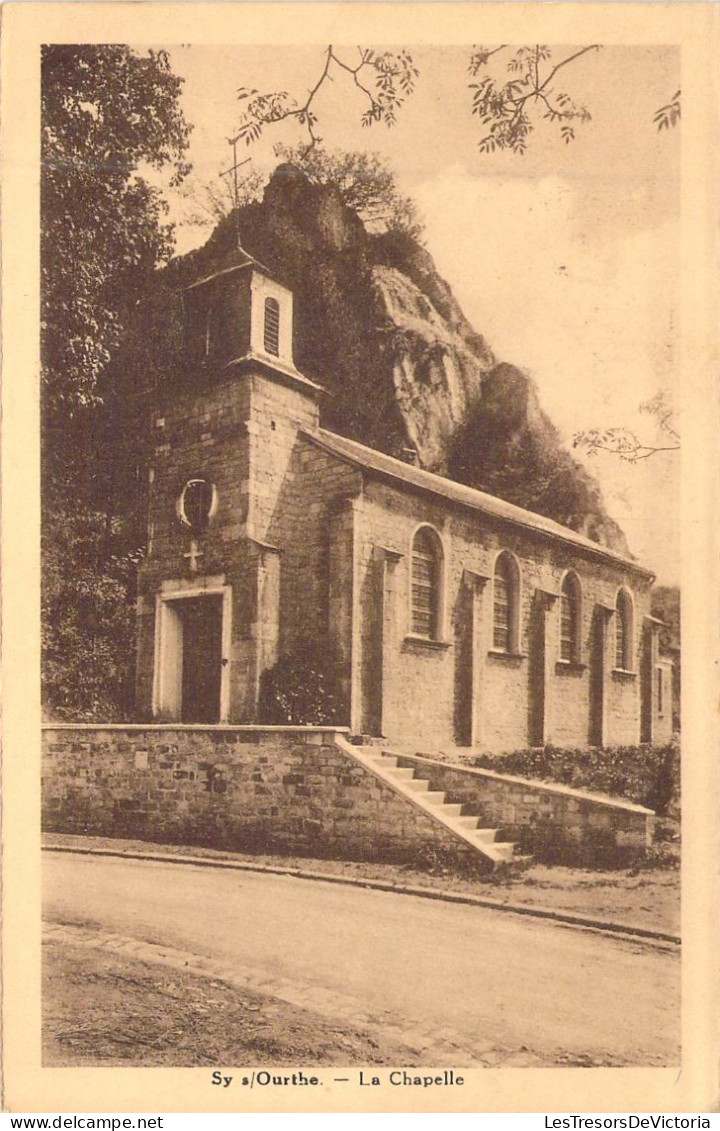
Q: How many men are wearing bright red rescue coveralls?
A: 0